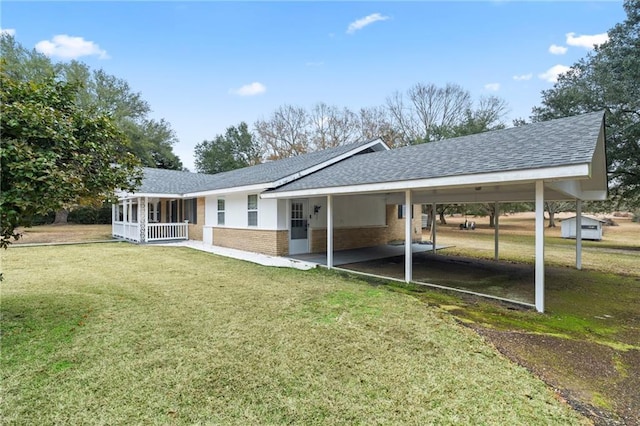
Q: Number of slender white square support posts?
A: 6